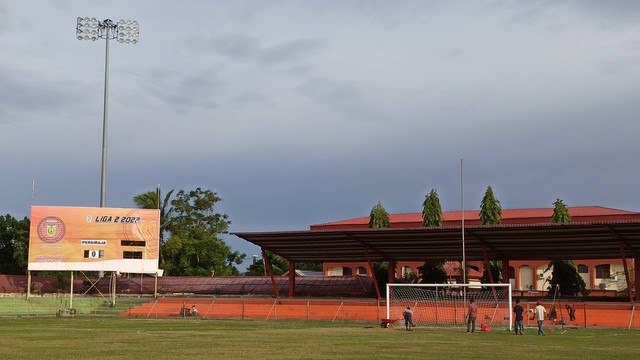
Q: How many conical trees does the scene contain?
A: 4